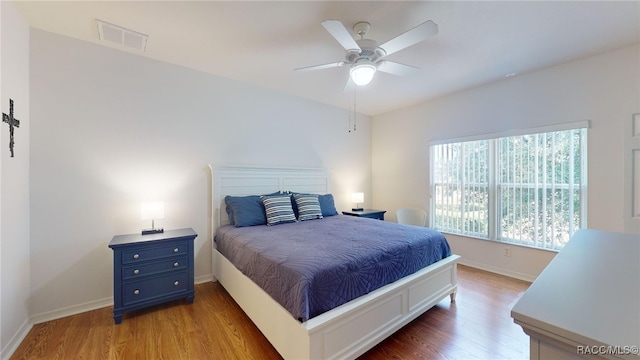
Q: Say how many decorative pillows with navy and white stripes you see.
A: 2